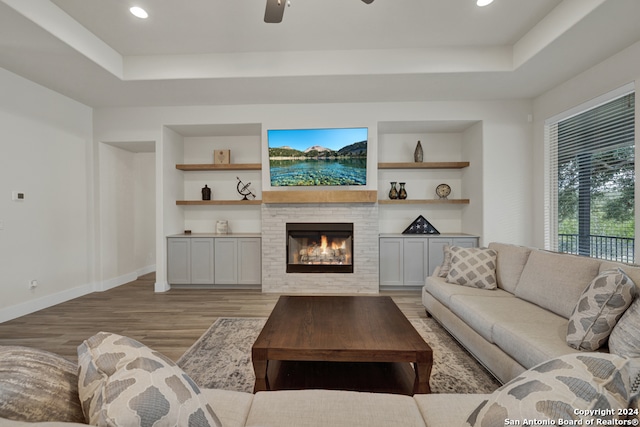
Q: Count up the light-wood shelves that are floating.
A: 4